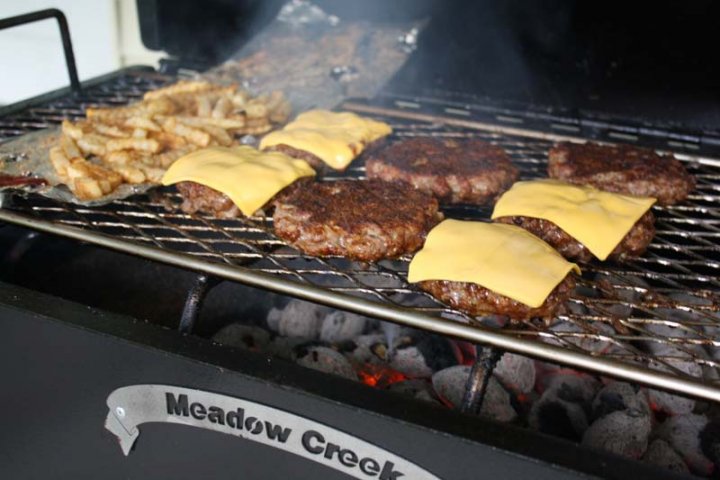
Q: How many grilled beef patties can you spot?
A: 7